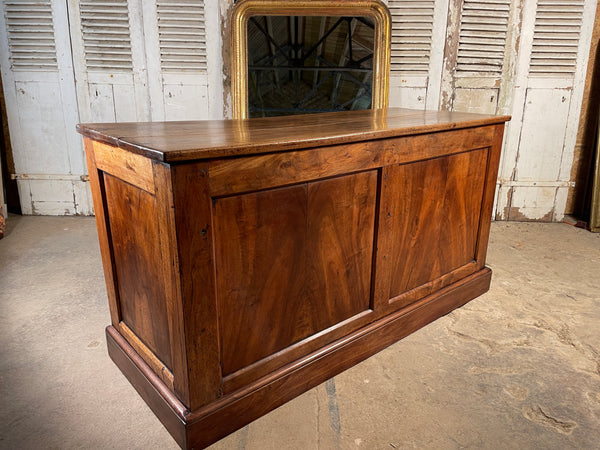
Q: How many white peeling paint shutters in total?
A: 6